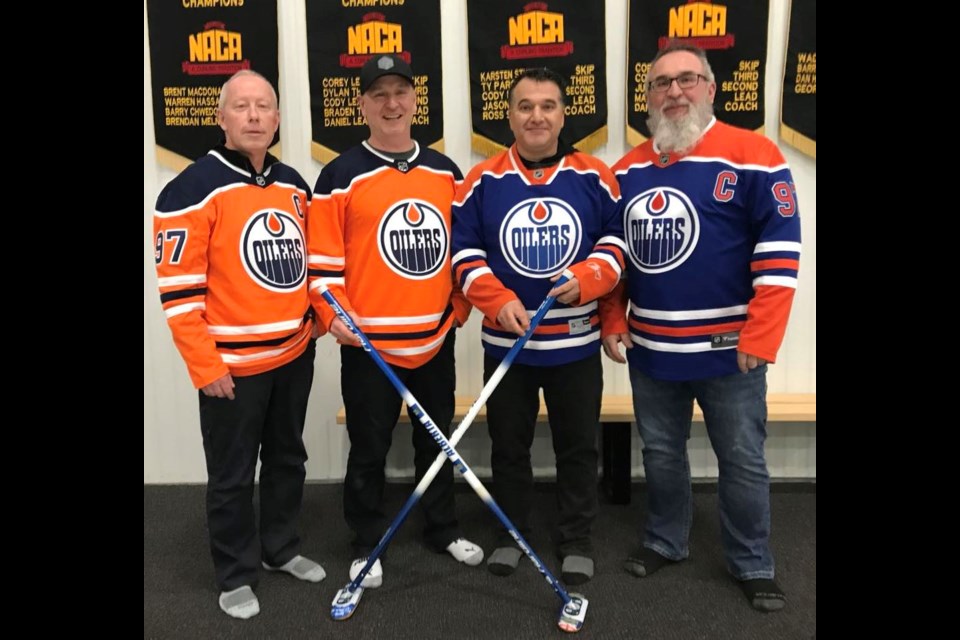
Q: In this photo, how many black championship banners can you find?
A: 5